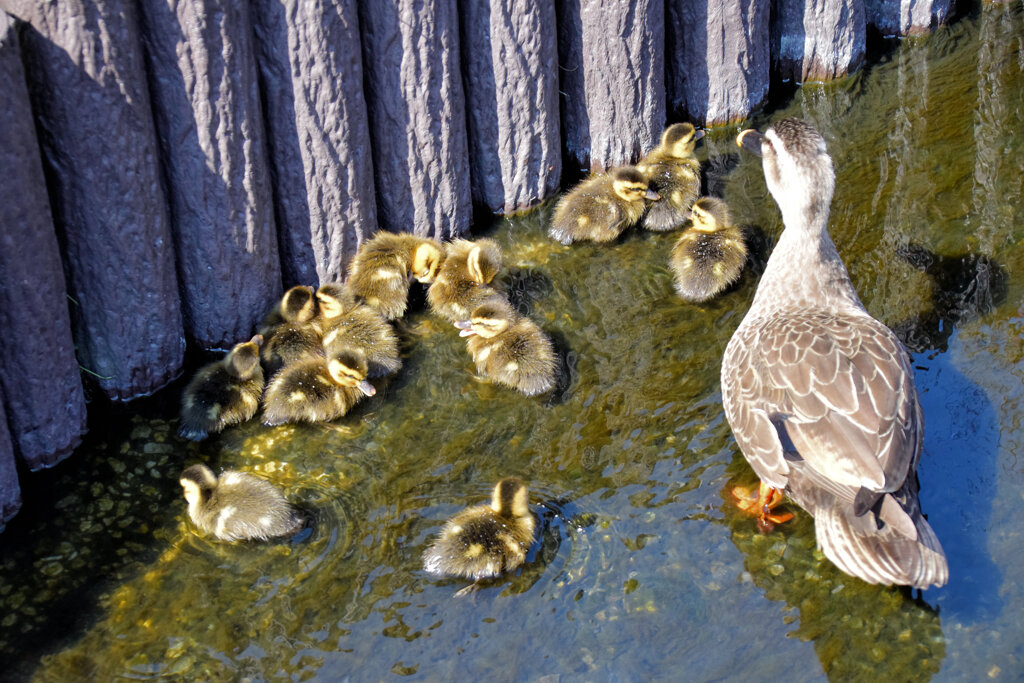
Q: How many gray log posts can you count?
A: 11